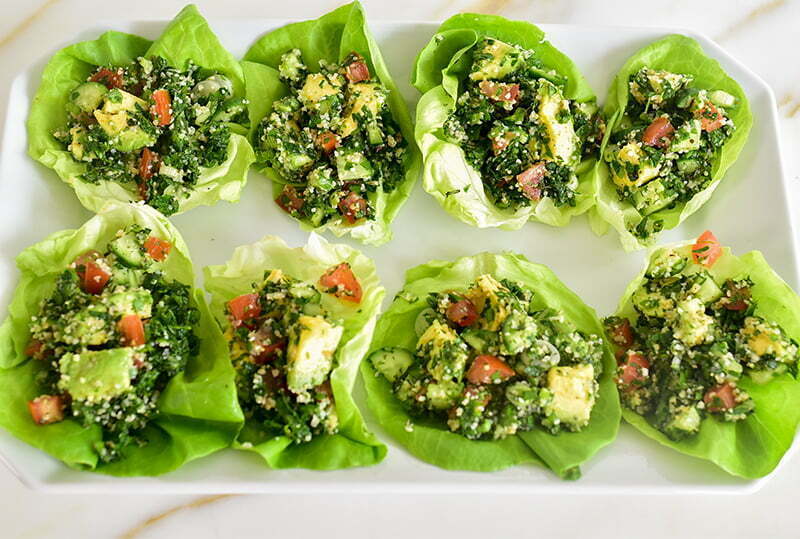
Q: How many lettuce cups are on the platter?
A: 8